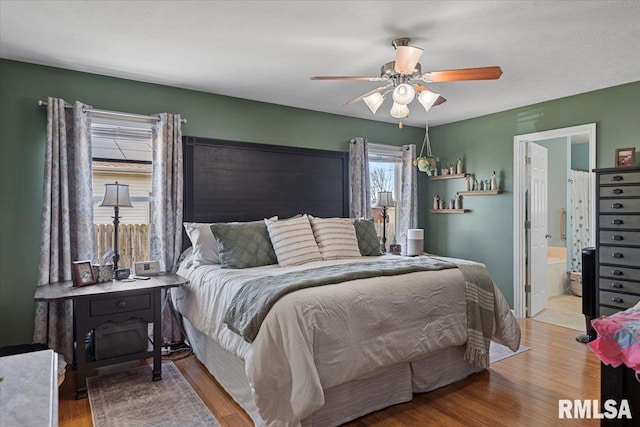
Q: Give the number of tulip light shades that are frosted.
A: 4